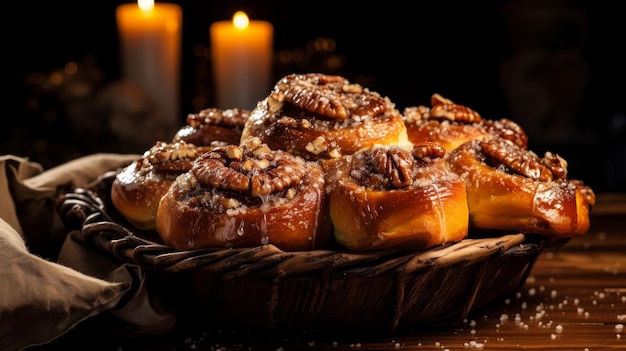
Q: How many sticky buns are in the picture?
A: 7